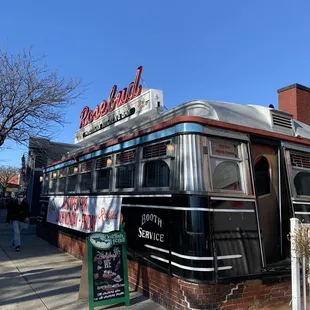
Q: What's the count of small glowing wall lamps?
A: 5